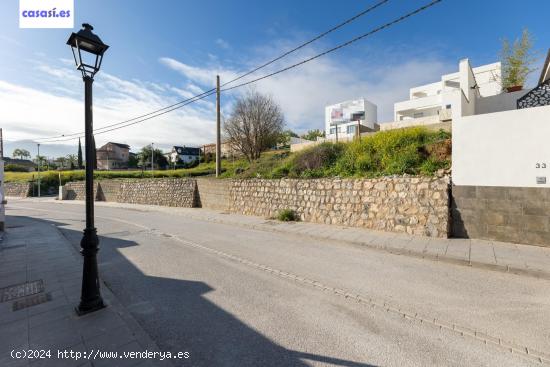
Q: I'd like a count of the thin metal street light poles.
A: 2